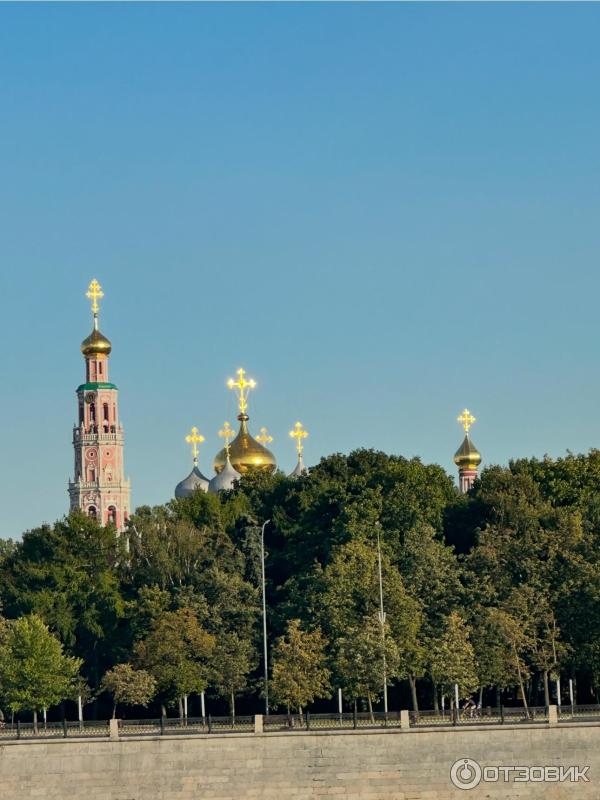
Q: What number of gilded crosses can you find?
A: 7